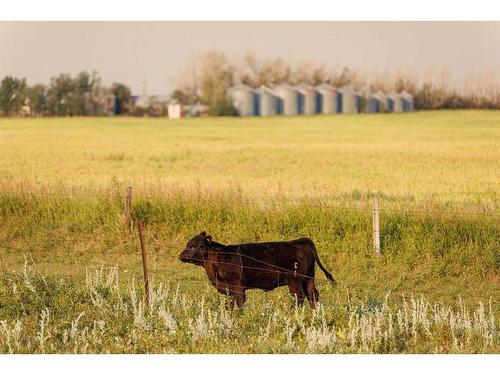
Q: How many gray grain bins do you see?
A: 10